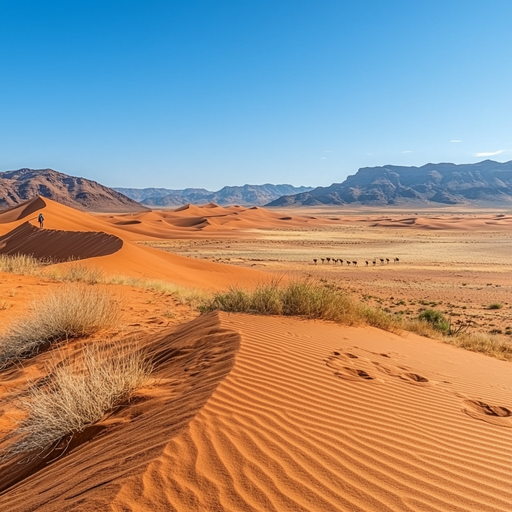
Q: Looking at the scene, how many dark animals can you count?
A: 13